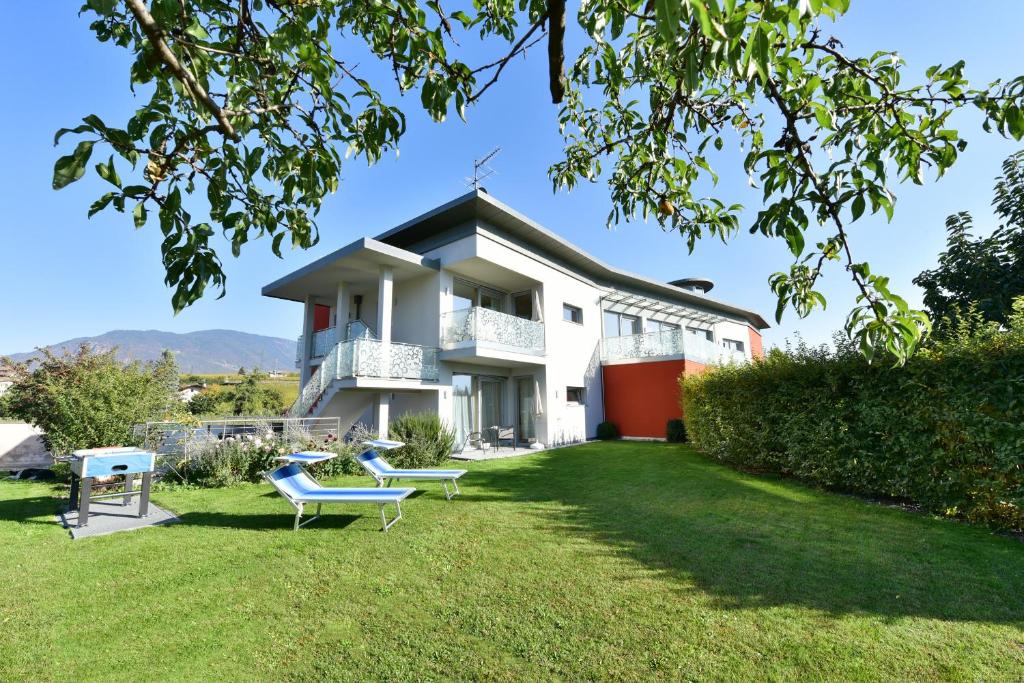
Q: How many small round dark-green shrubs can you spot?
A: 2